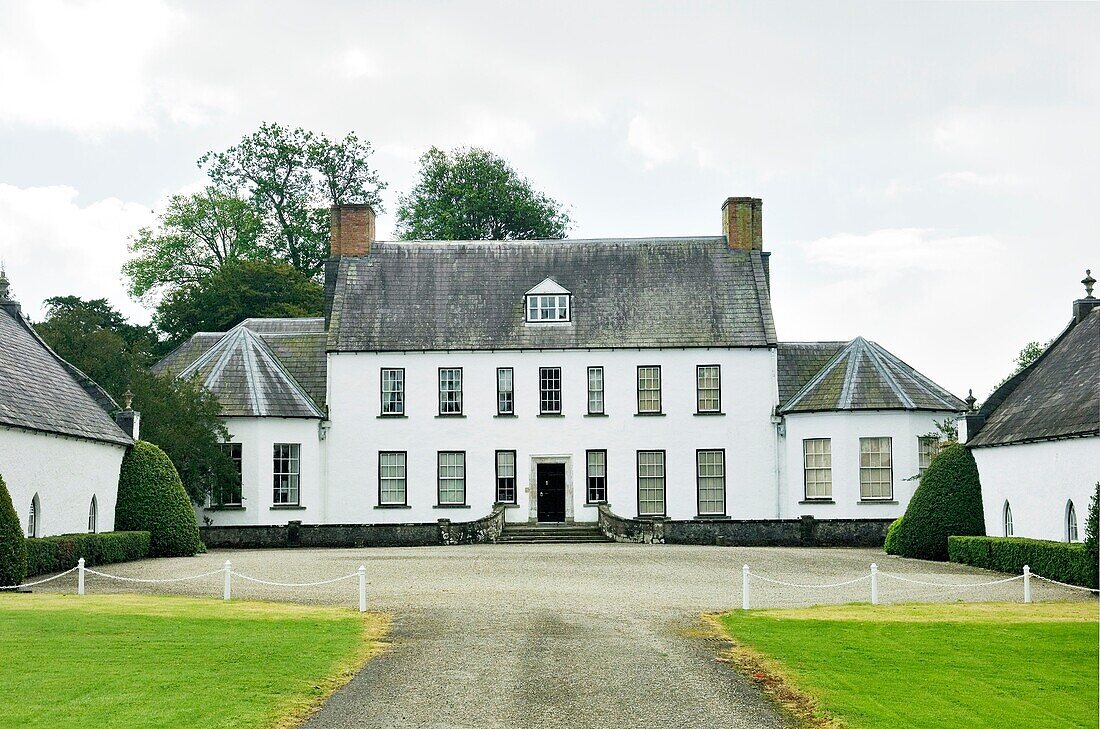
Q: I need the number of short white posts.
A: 6